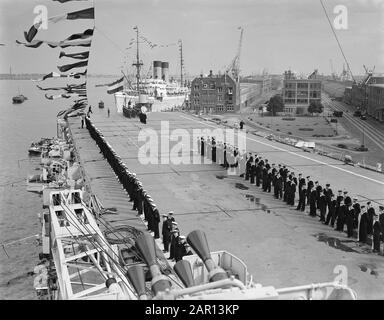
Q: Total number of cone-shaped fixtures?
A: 4